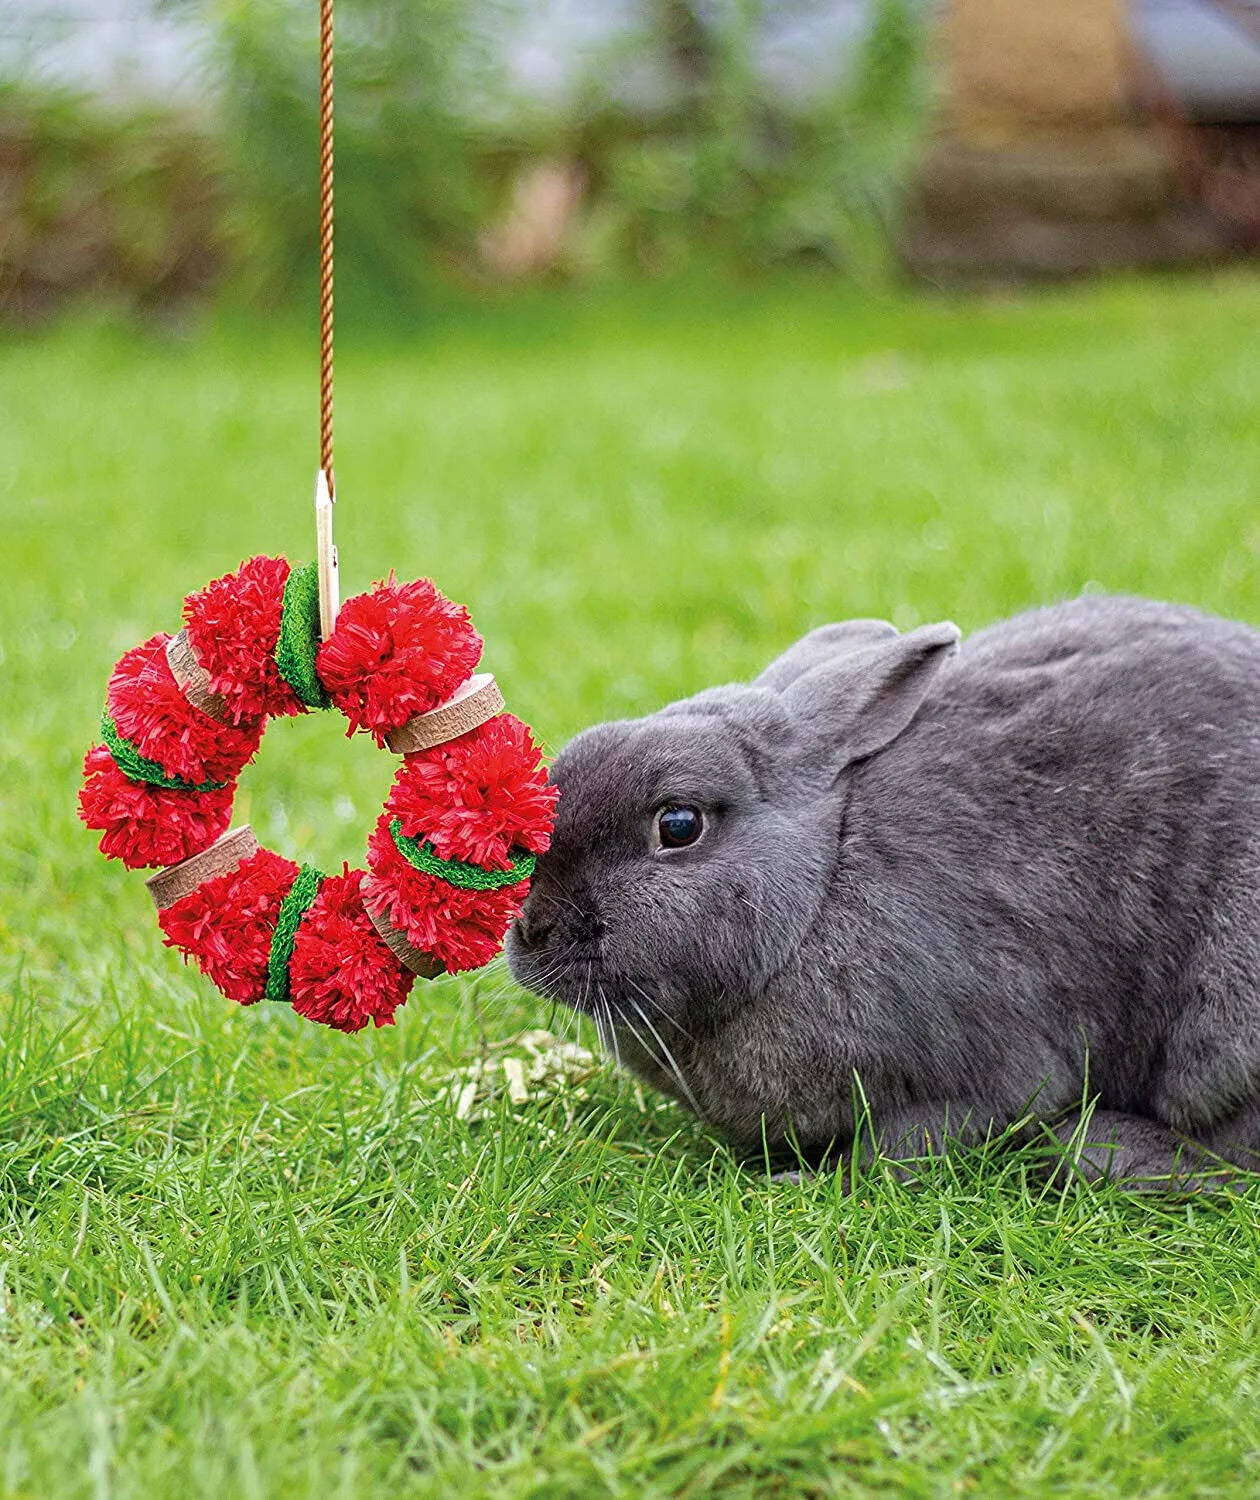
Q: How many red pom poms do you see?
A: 8